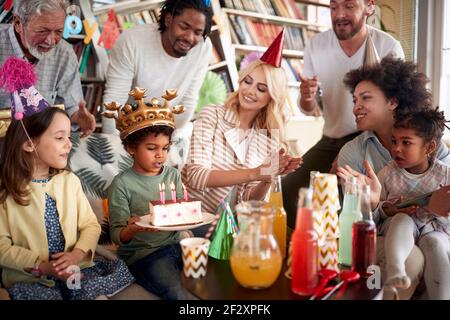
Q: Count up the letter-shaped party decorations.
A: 2